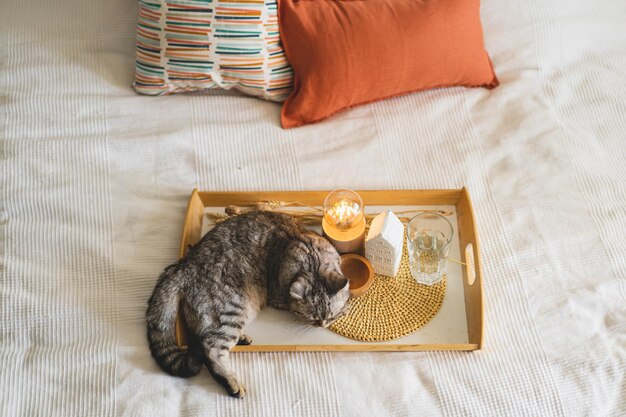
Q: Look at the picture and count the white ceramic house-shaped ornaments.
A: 1